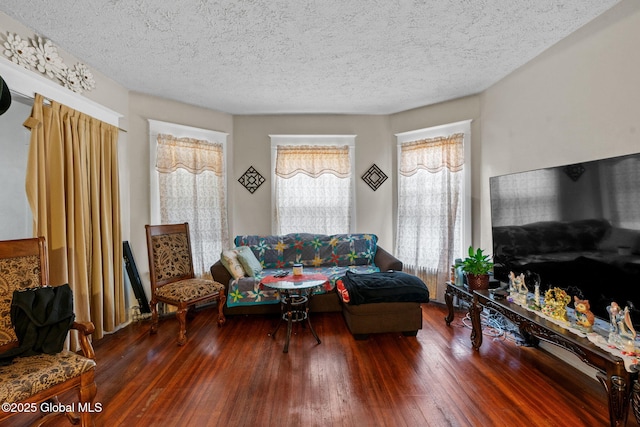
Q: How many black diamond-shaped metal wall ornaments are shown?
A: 2